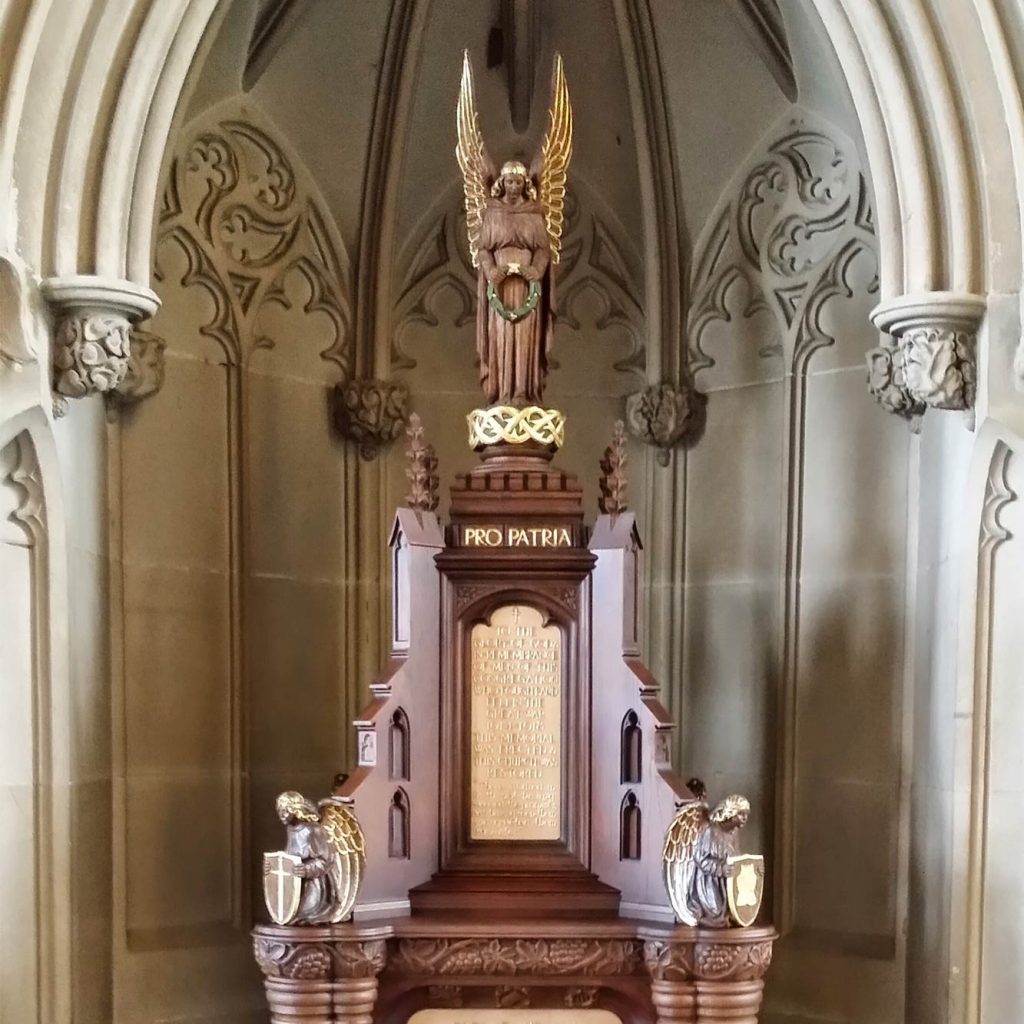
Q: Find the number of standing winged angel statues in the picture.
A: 1